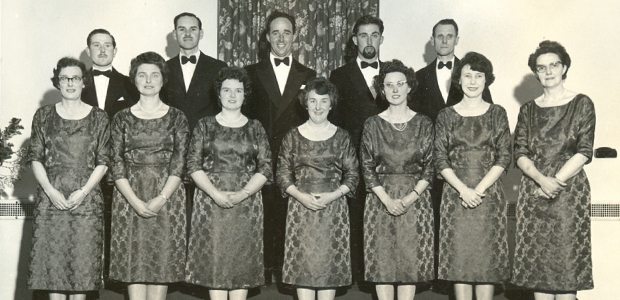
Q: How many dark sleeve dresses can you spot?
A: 7